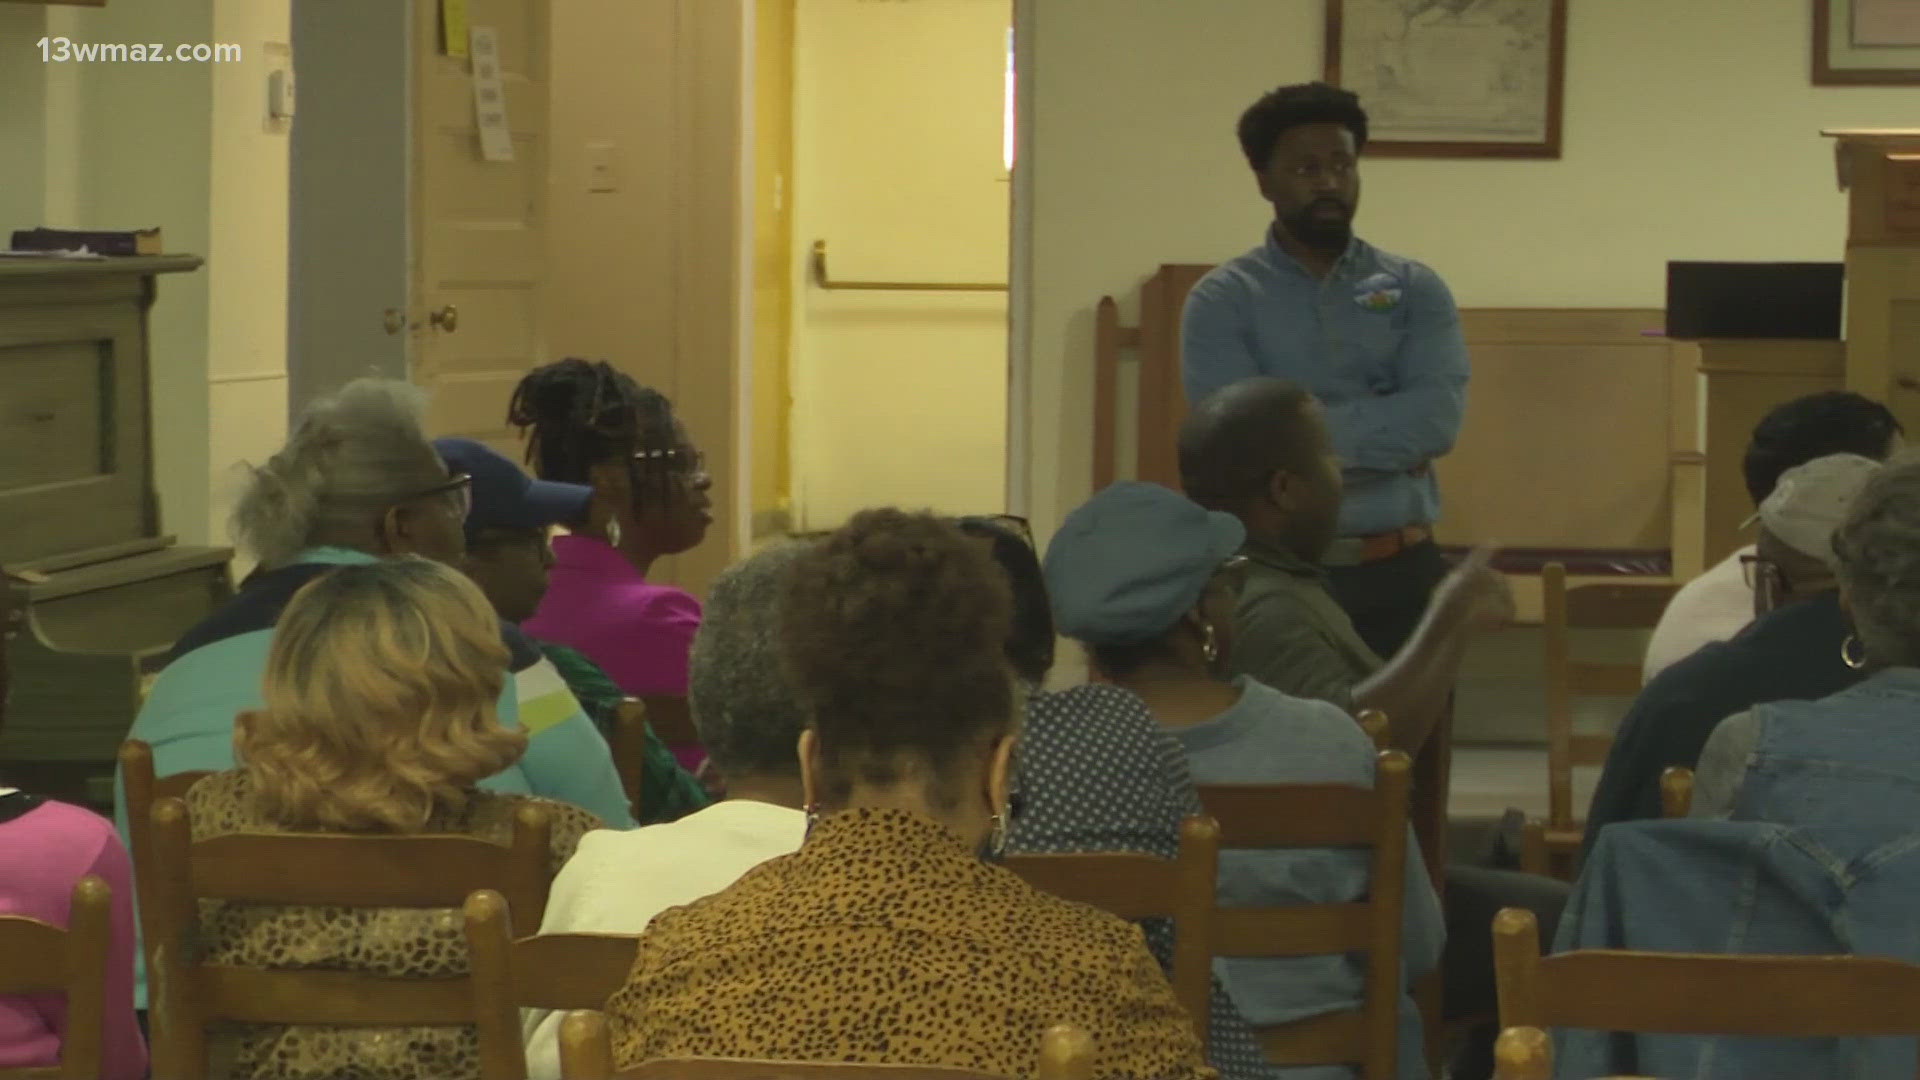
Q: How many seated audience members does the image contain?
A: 13